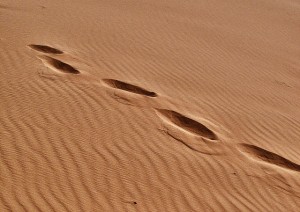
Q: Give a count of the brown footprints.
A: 5